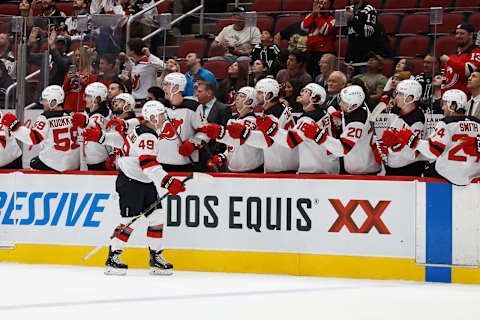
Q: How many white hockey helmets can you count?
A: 11